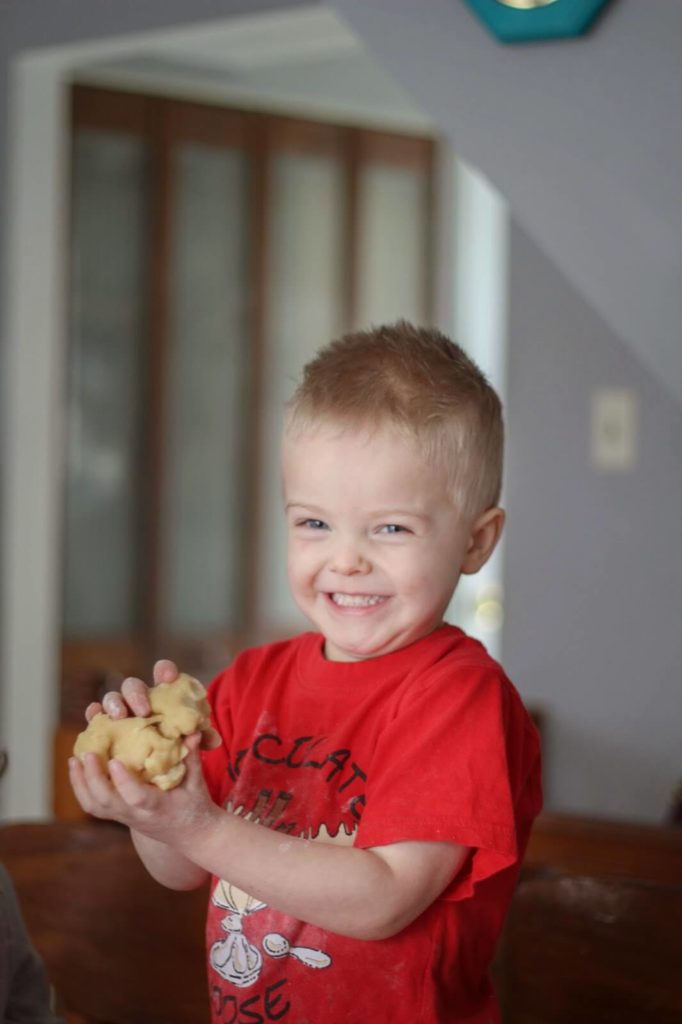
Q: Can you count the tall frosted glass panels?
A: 4